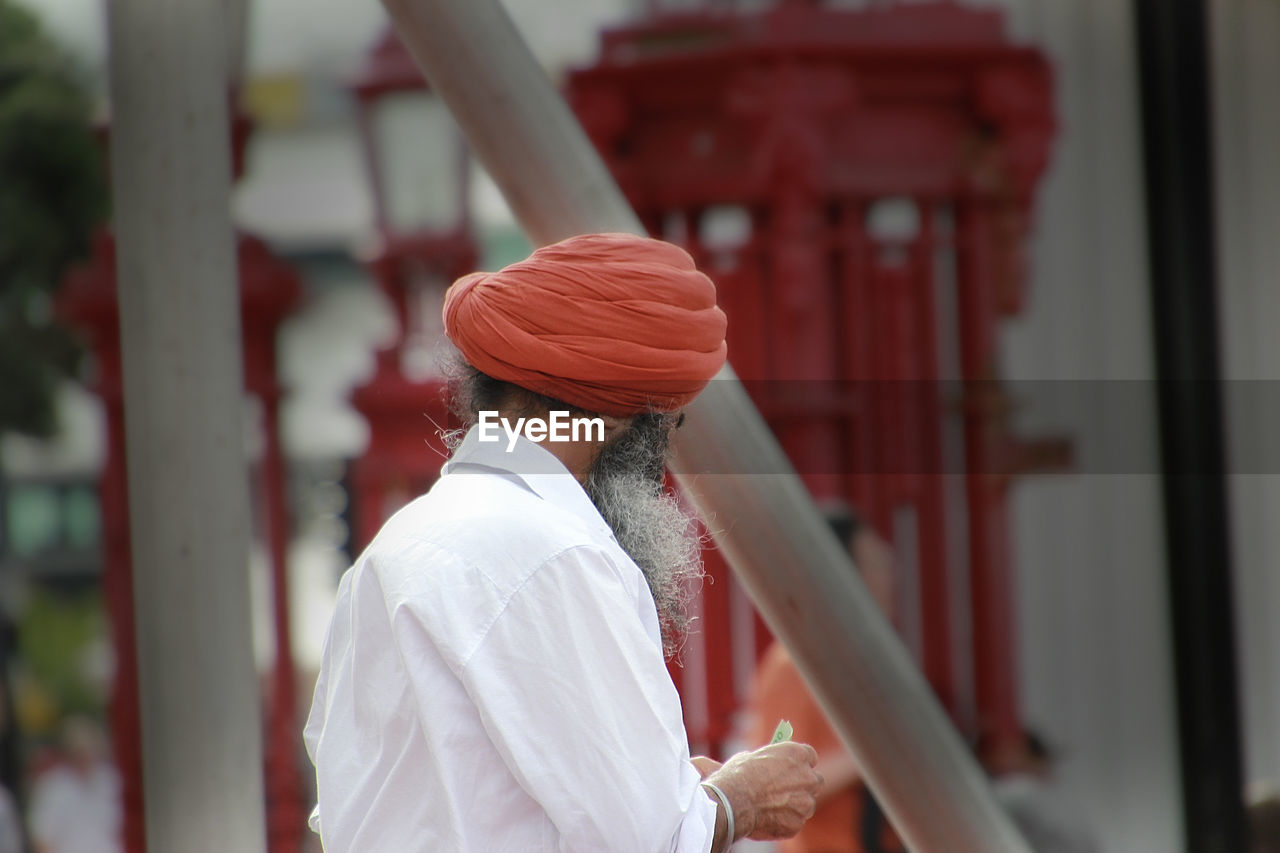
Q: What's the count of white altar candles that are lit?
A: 0